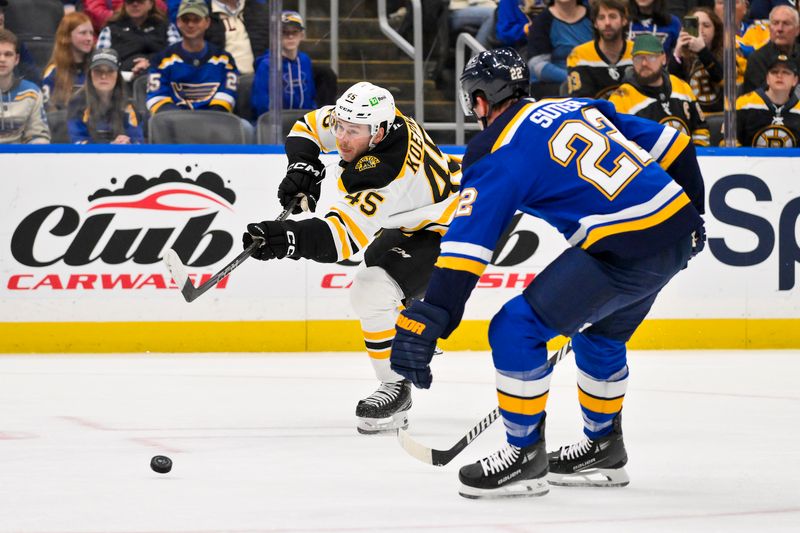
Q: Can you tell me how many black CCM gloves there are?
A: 2